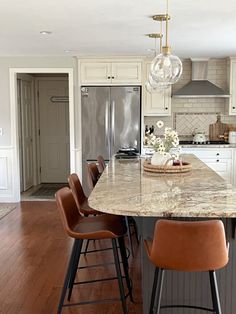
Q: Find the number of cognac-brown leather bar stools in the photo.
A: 5